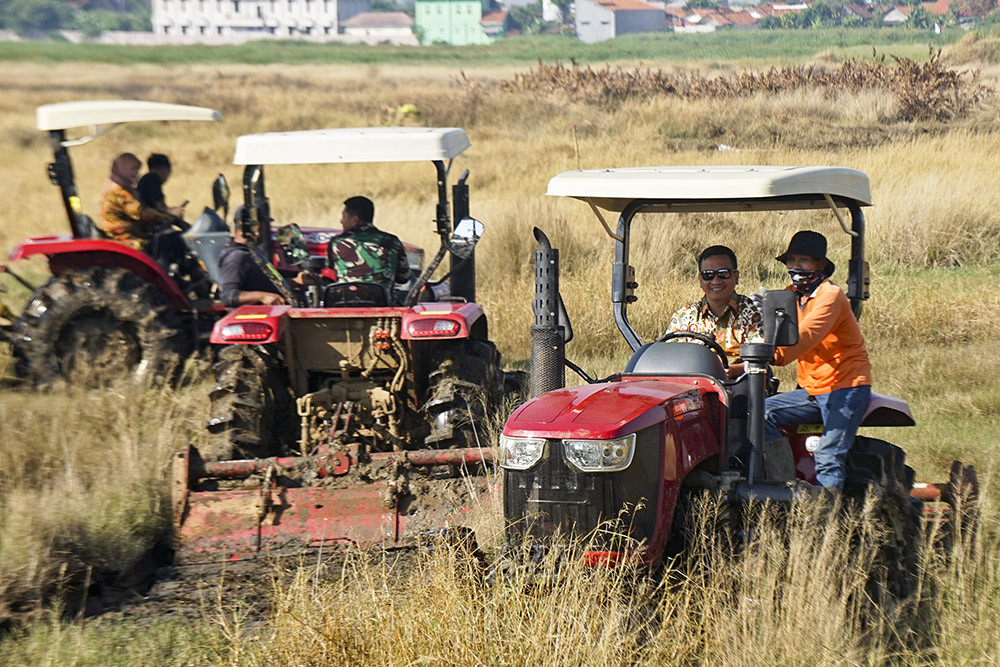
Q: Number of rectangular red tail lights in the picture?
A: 2